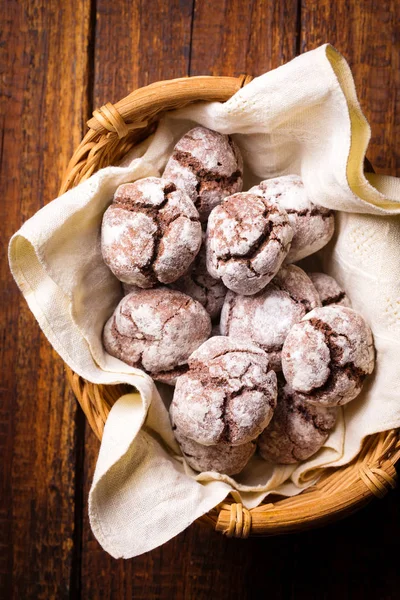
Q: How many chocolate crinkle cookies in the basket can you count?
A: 12